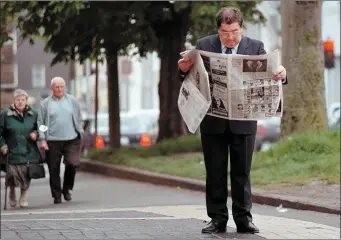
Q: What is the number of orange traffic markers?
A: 2